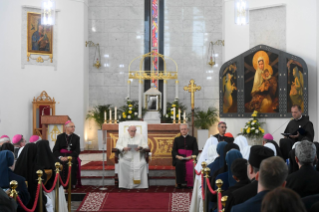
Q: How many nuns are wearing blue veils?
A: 3